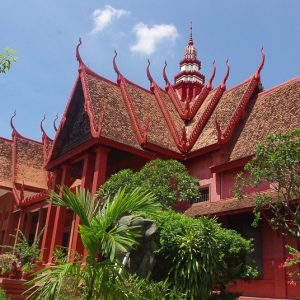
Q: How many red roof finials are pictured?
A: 10